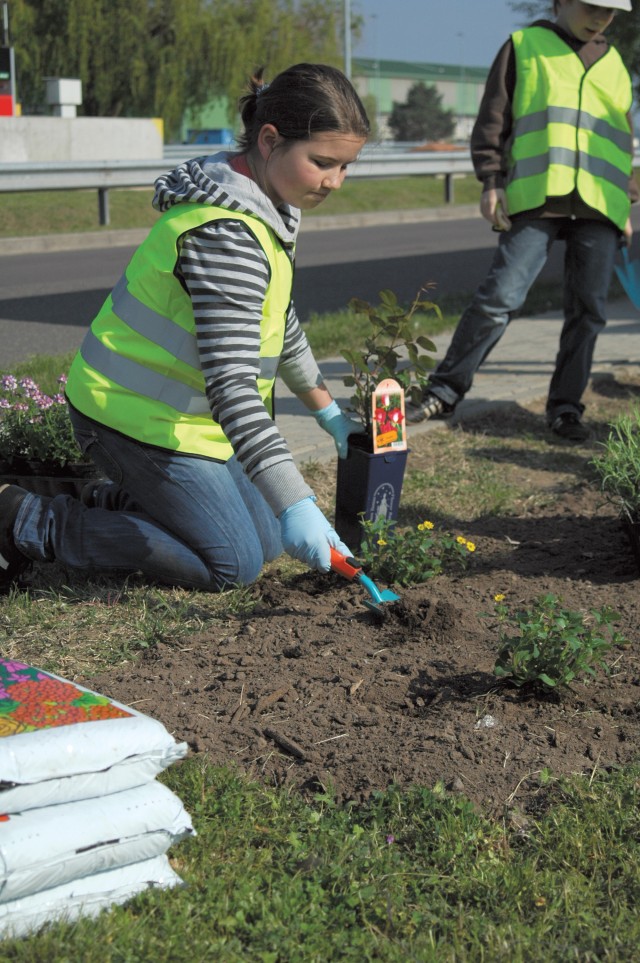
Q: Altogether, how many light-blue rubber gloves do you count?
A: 2